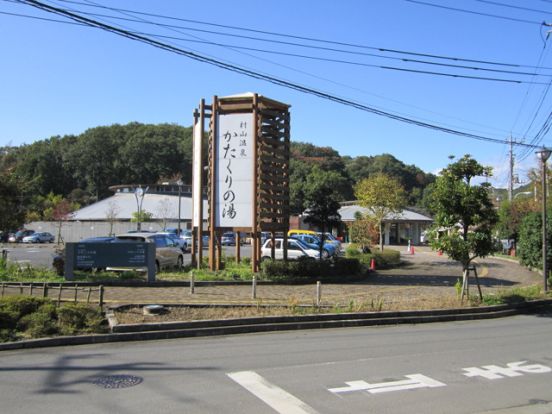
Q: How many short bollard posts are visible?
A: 3